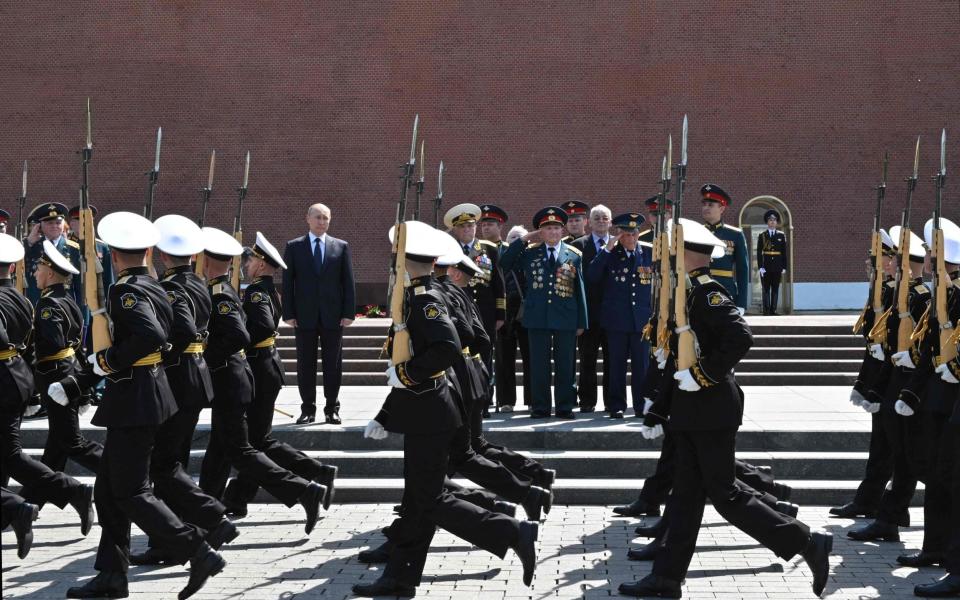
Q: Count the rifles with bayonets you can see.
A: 14